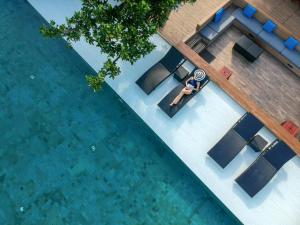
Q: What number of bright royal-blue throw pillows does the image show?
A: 4